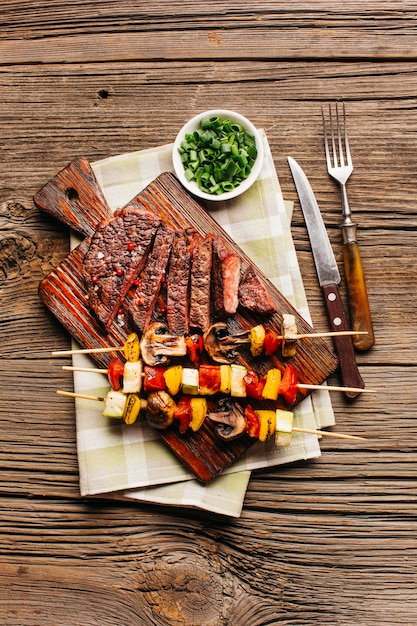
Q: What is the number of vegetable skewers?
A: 3